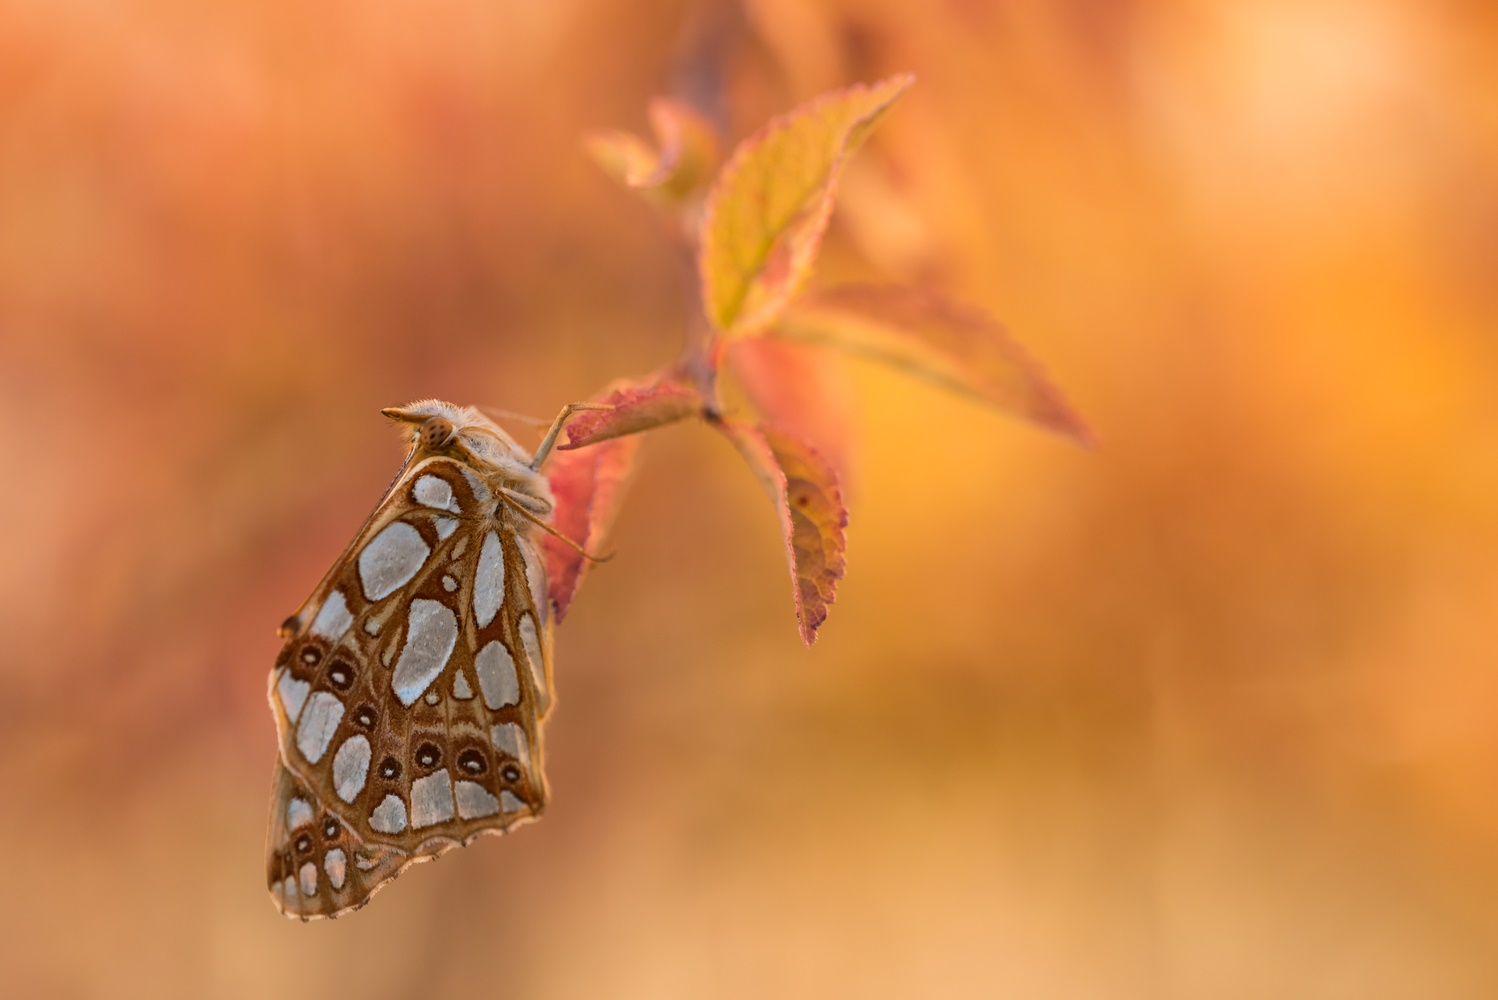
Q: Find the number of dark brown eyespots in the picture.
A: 9